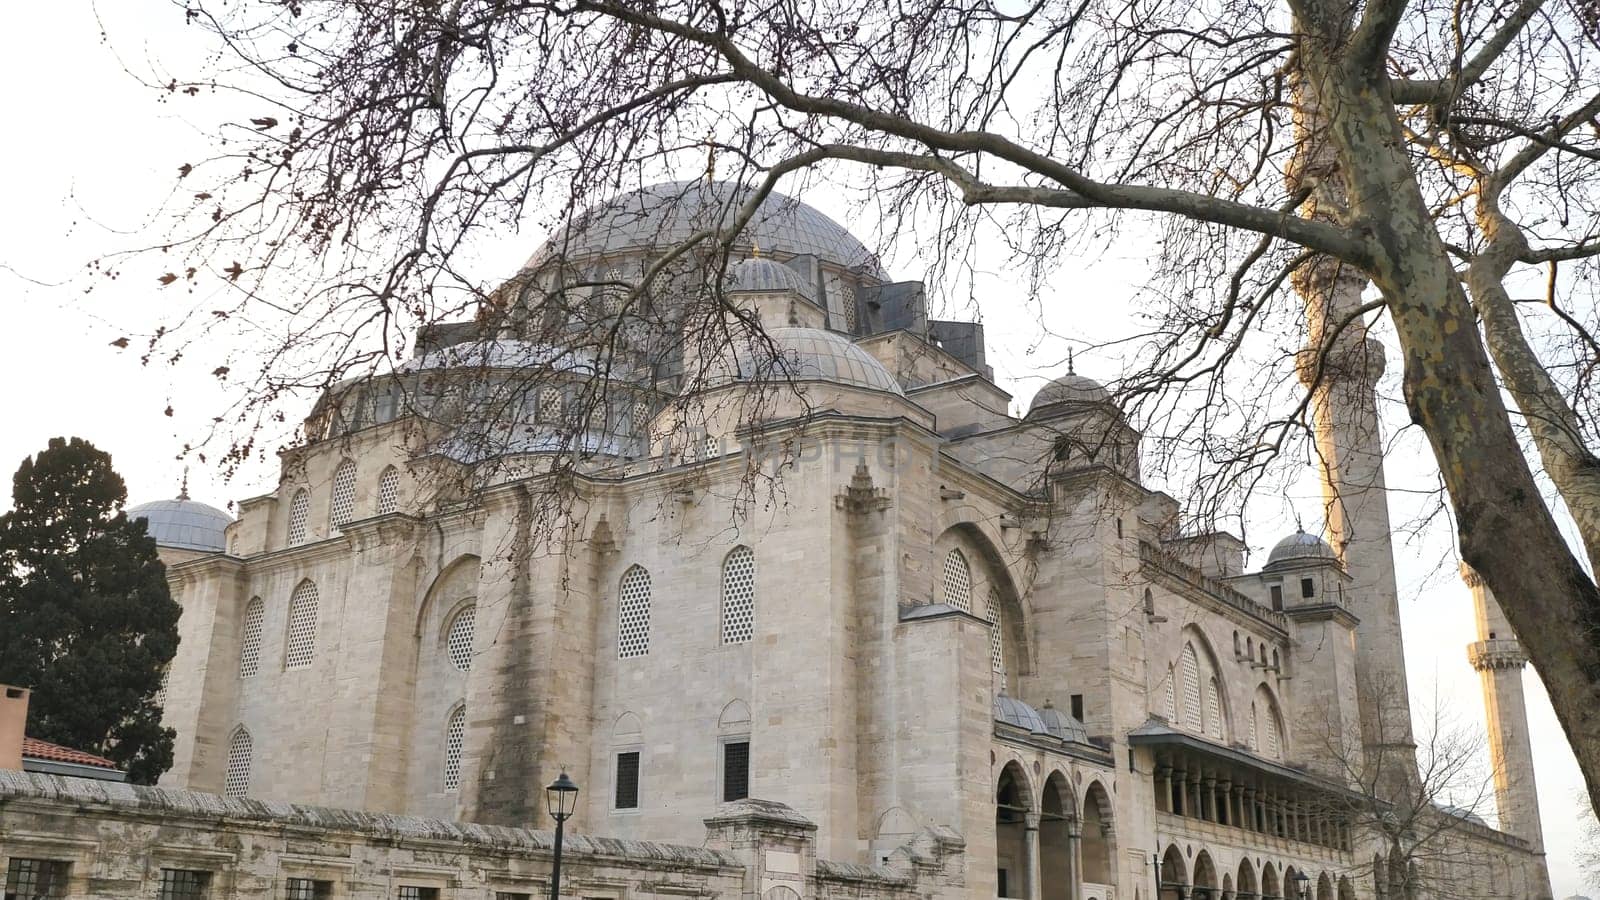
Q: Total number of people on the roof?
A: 0